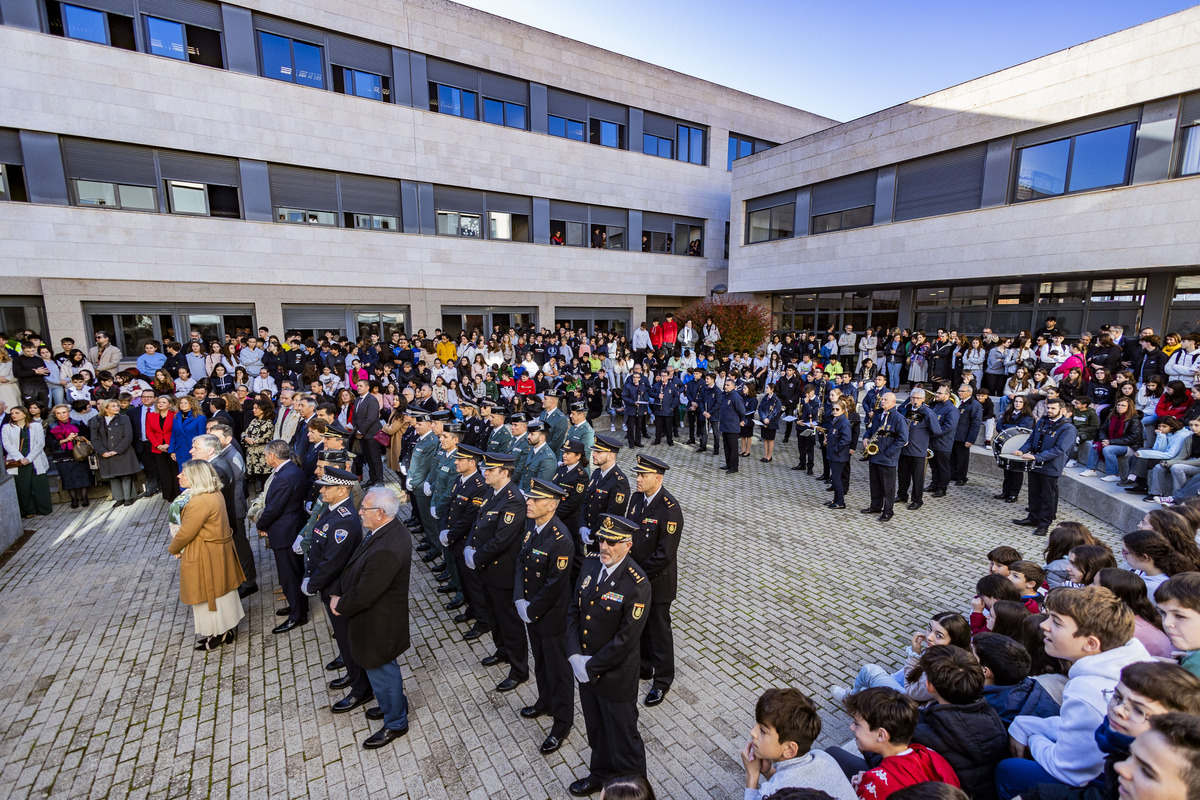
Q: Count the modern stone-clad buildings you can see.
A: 2